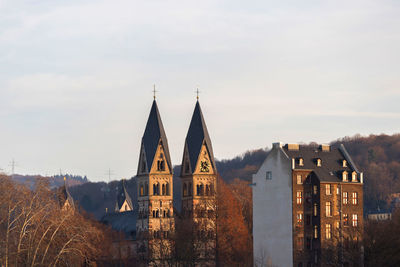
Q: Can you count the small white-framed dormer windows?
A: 5